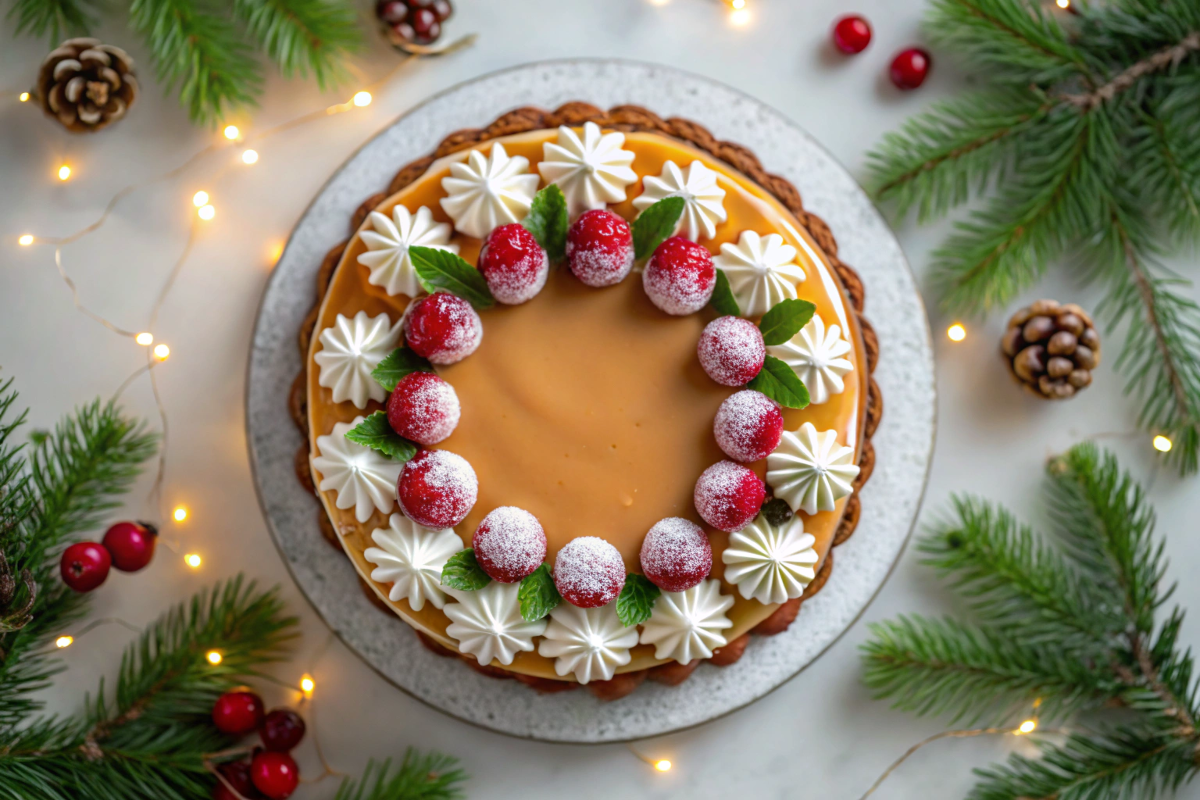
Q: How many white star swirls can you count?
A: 14